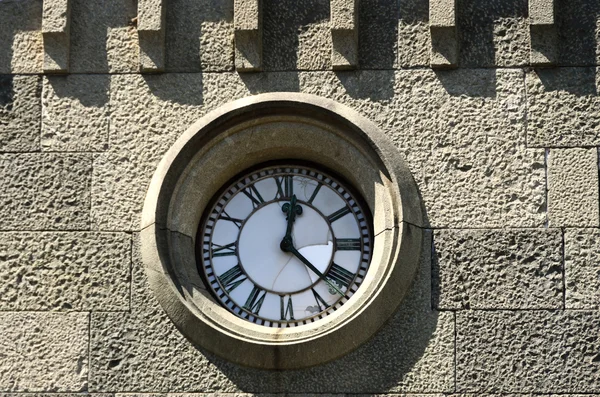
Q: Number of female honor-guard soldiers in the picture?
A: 0